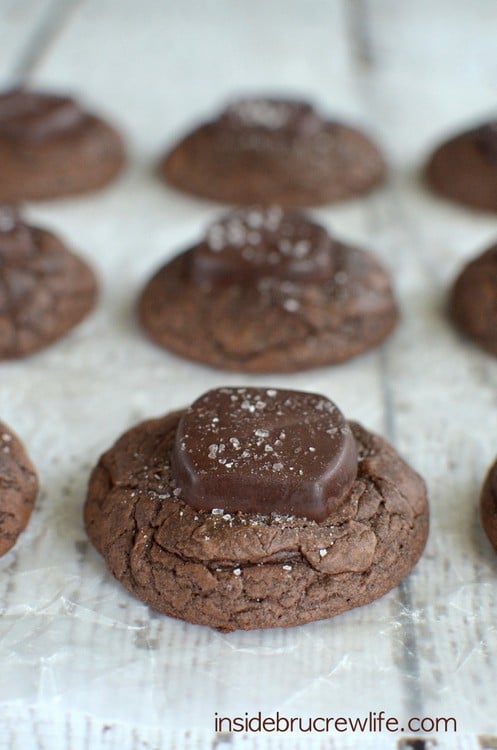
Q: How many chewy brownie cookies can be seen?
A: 9